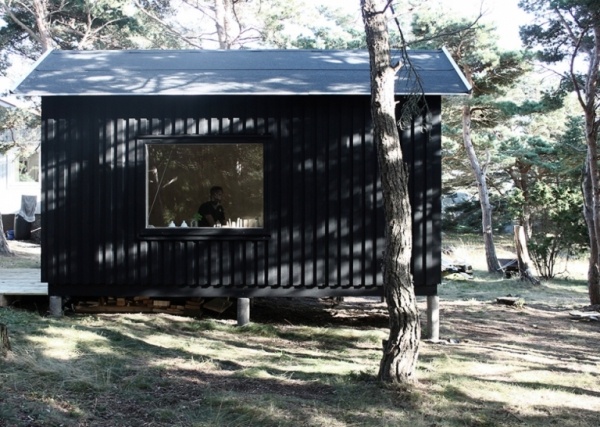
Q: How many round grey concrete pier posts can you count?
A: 3